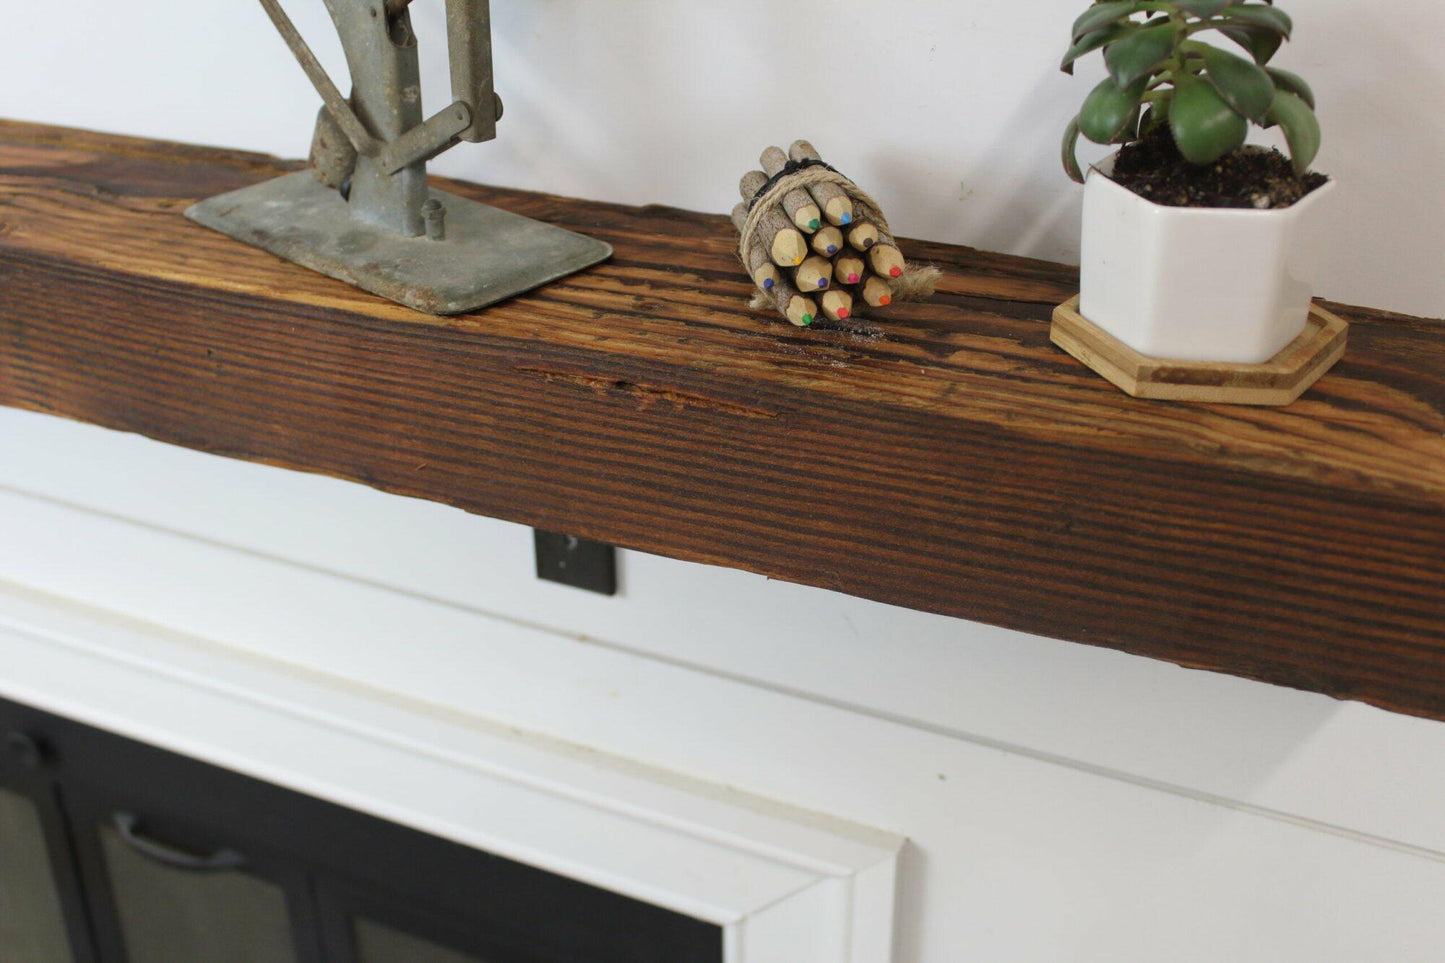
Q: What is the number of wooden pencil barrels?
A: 12